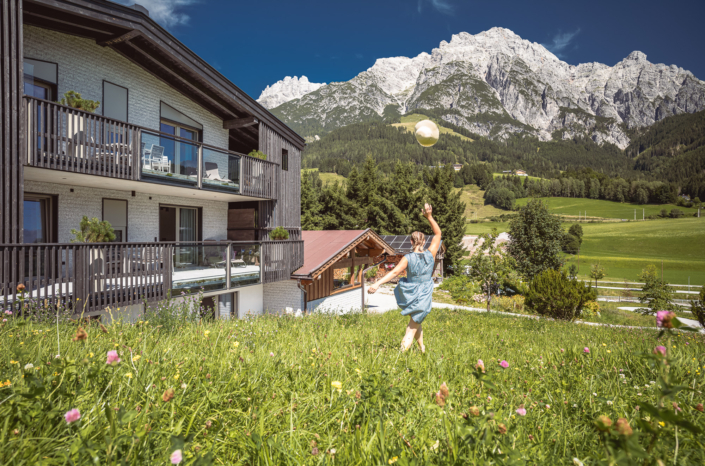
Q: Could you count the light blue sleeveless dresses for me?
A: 1